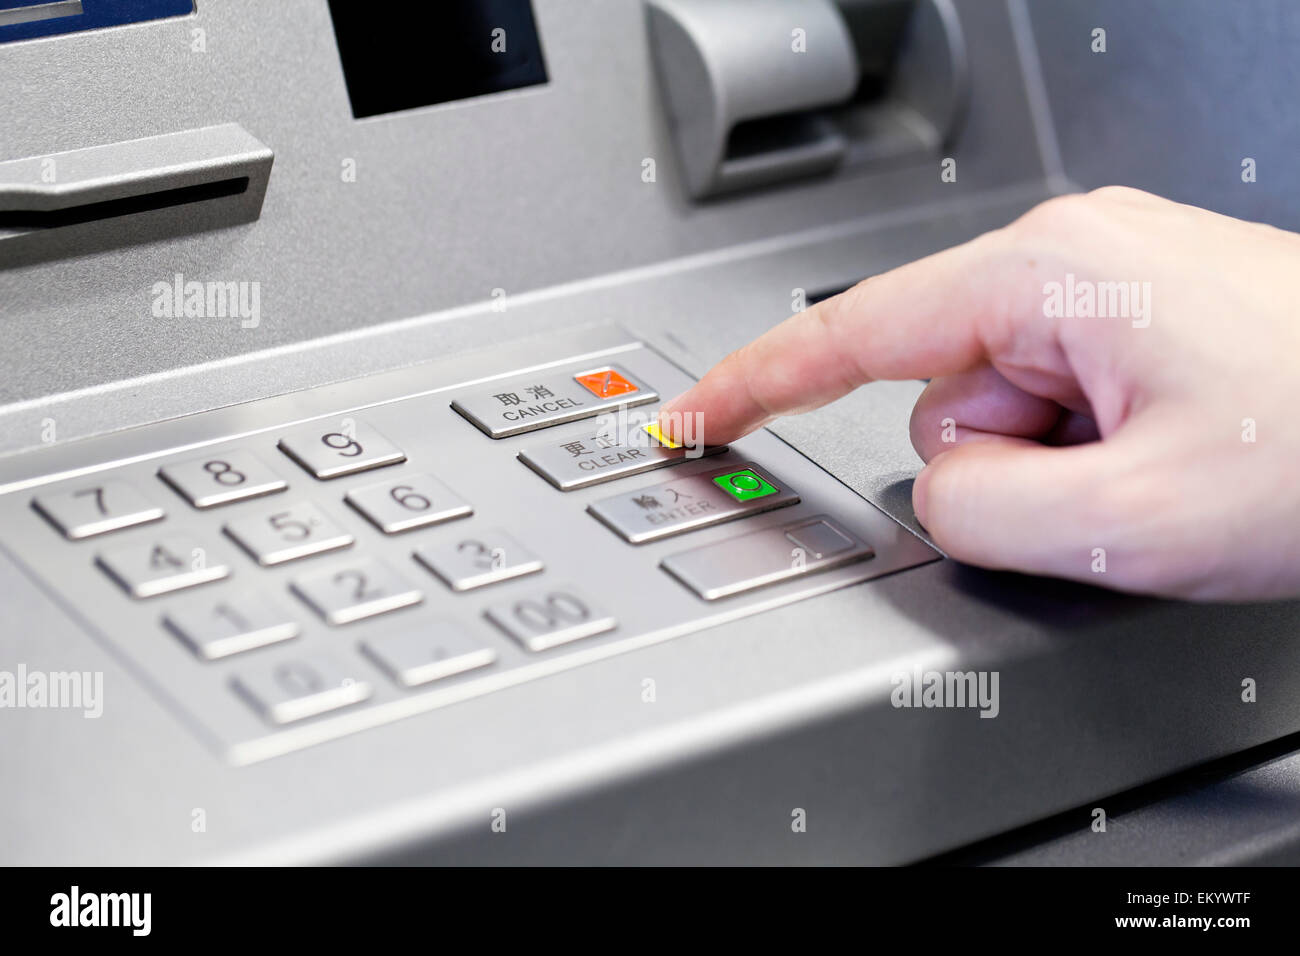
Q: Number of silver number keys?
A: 11